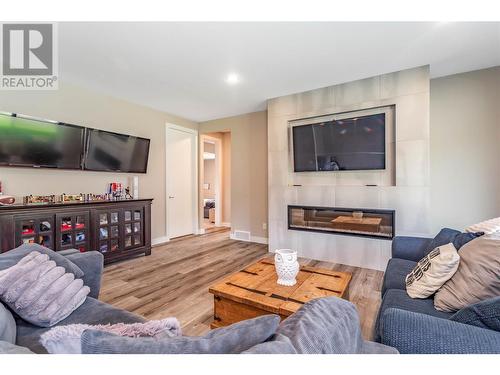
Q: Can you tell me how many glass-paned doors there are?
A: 4